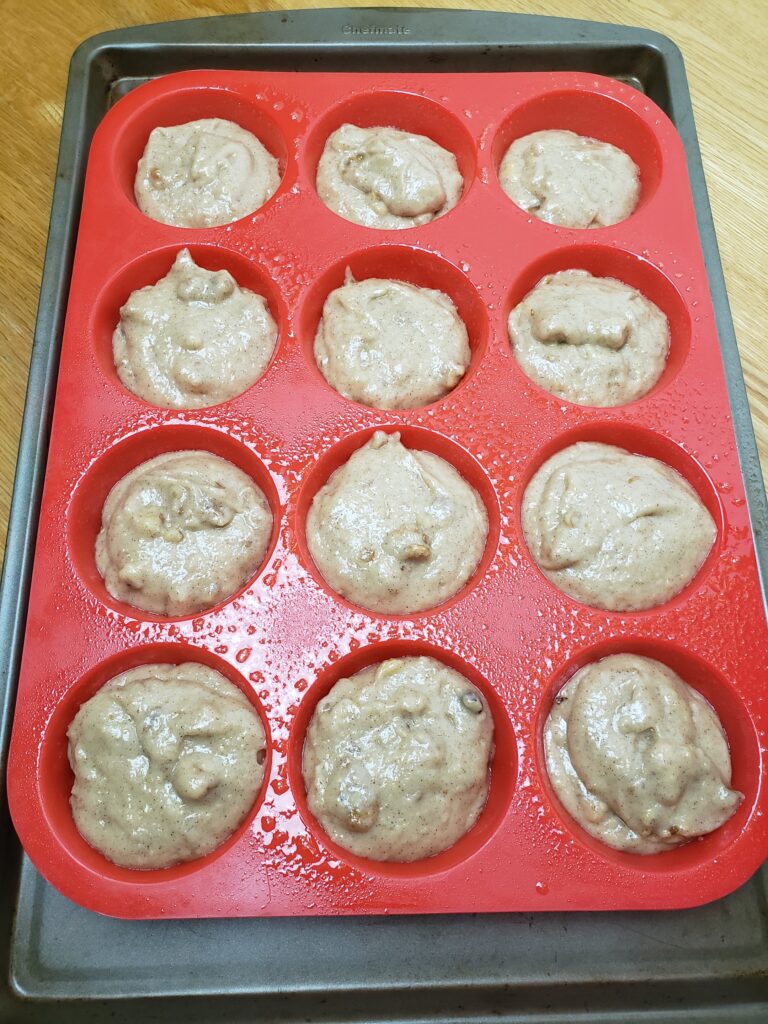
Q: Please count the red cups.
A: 12